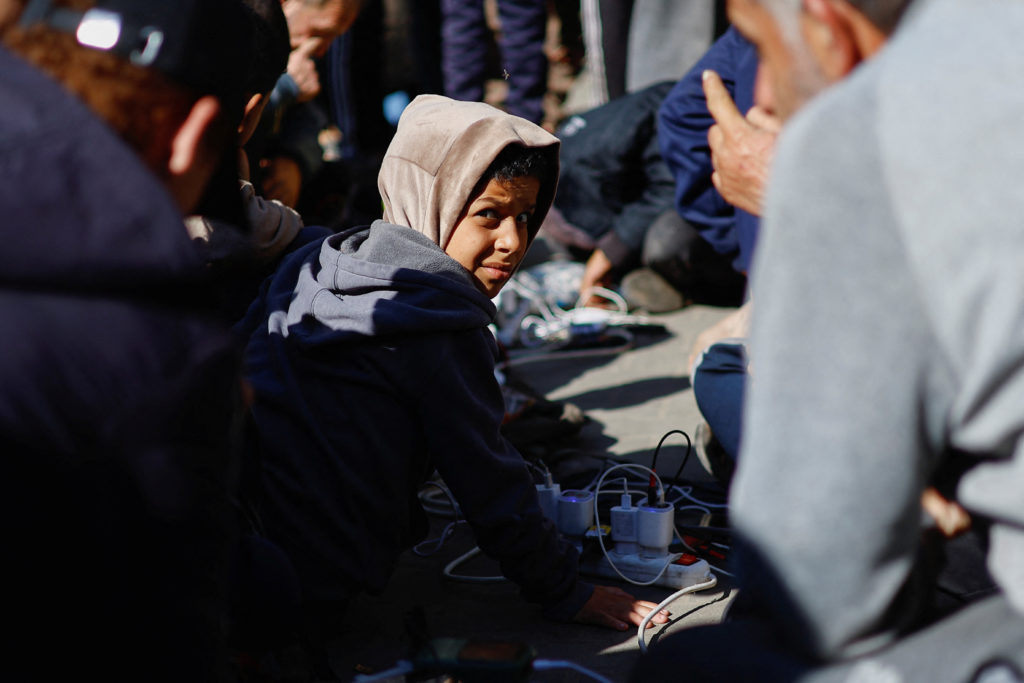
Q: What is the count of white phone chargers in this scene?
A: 4